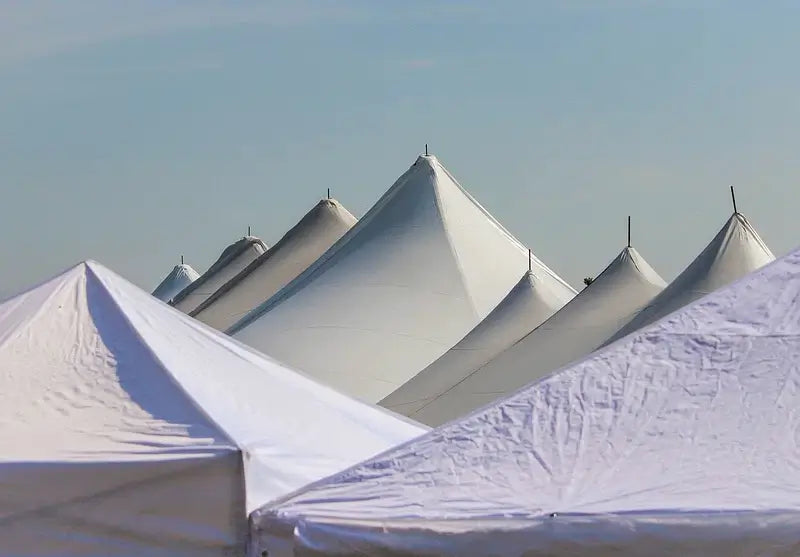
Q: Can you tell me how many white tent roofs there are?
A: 9